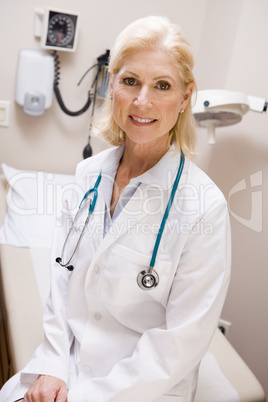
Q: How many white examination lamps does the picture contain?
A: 1